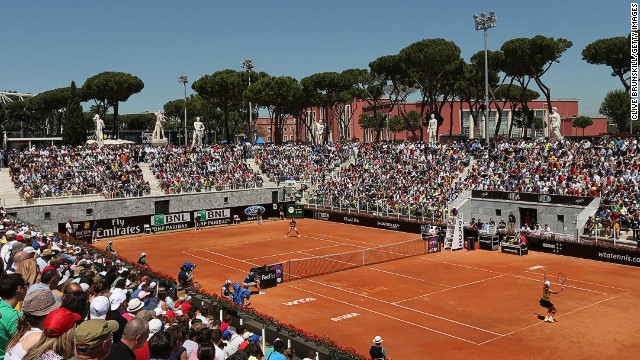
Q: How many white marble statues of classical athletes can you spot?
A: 6